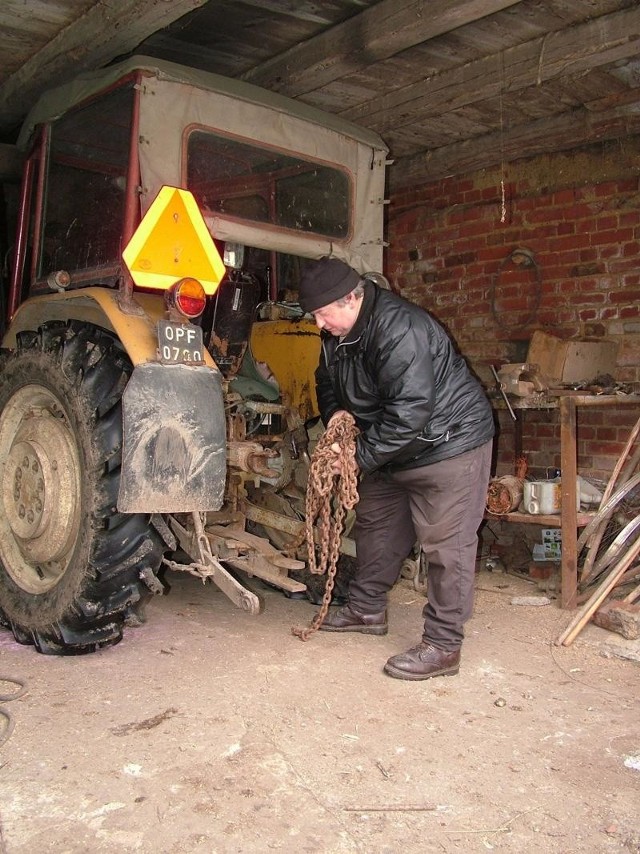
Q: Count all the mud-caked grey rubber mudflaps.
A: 1